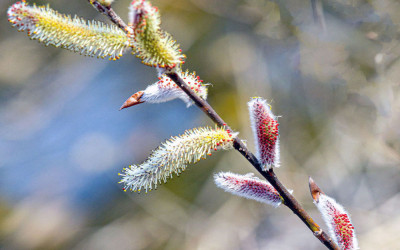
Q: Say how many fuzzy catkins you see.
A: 7